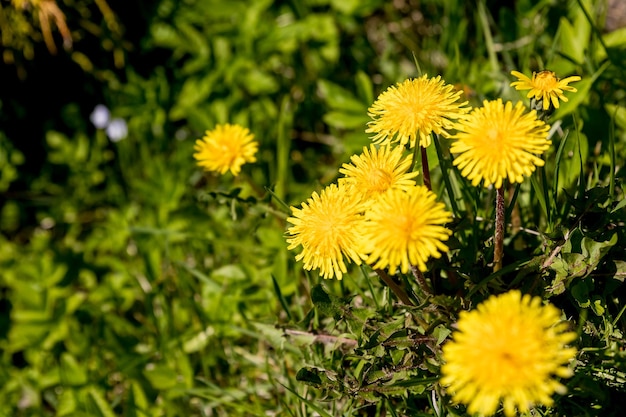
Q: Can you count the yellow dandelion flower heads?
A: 8